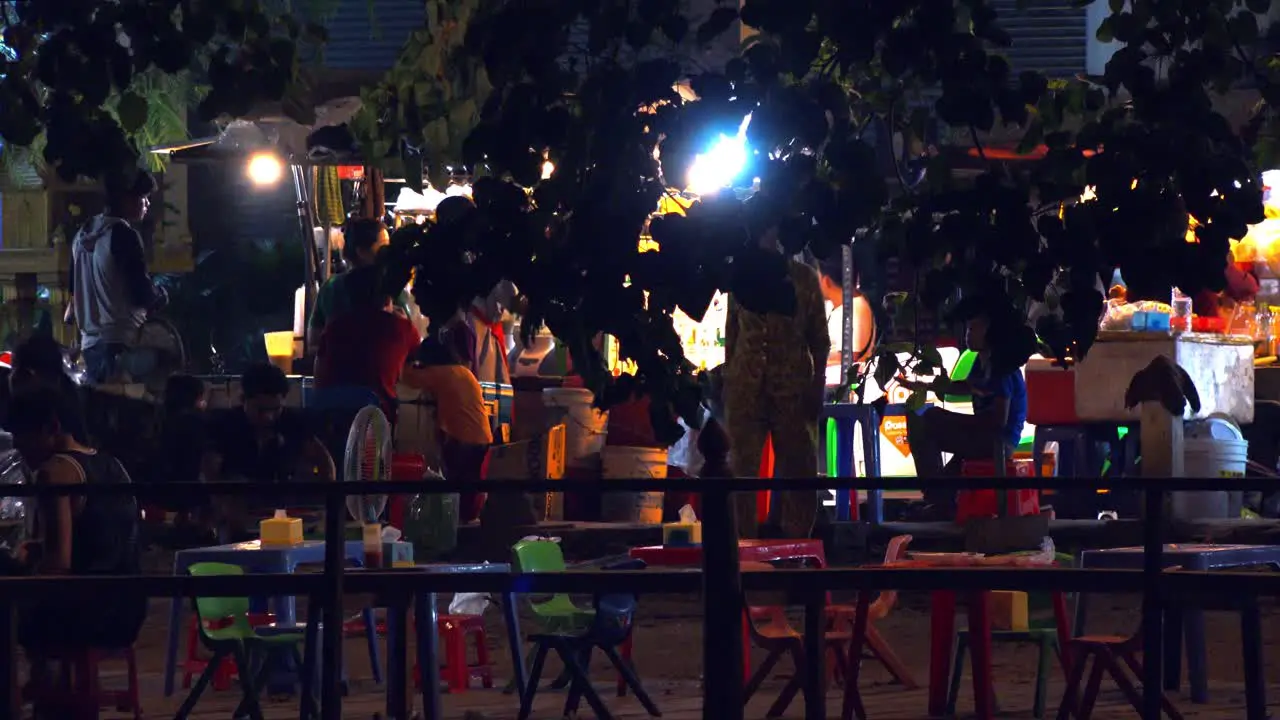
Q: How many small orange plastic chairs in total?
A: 3